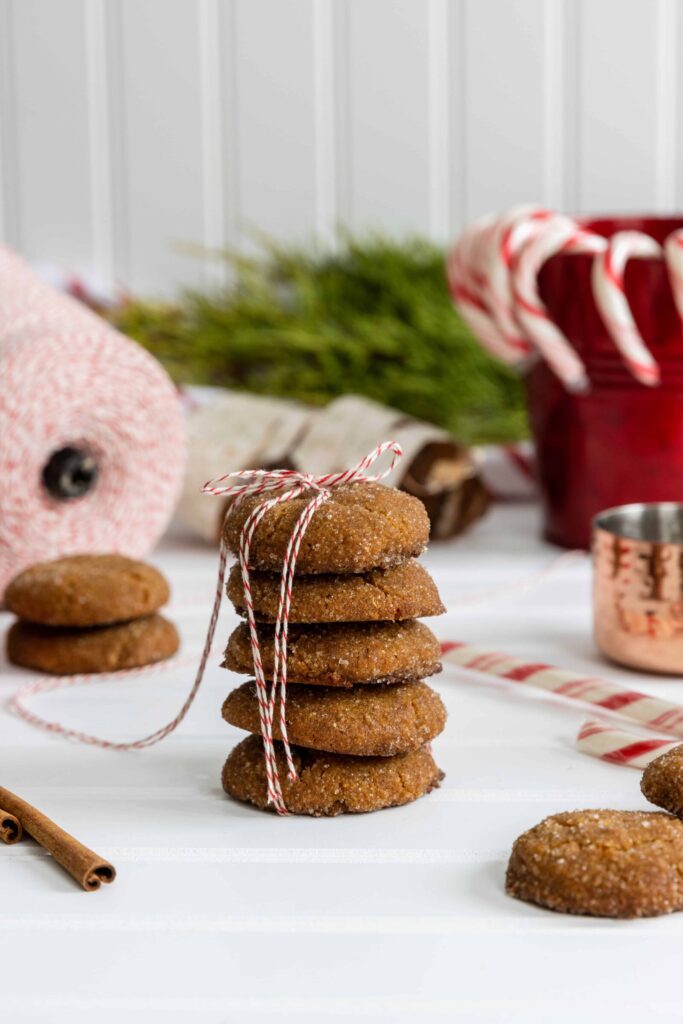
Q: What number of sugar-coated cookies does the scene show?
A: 9